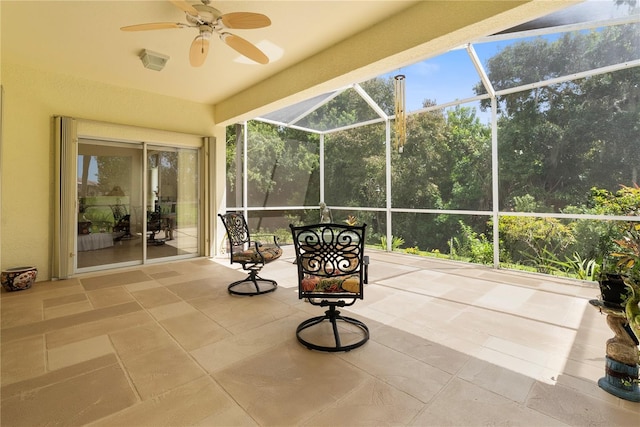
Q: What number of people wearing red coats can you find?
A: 0